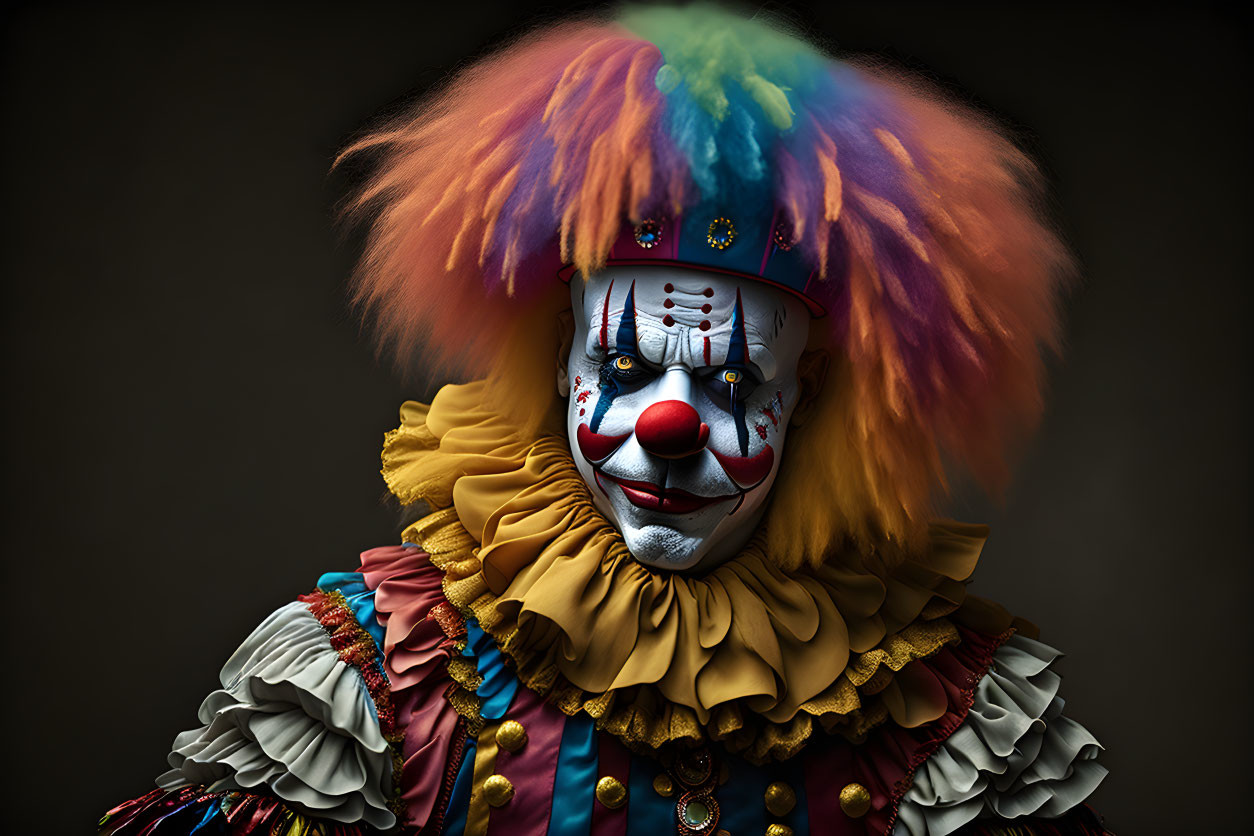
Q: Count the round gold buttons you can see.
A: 7